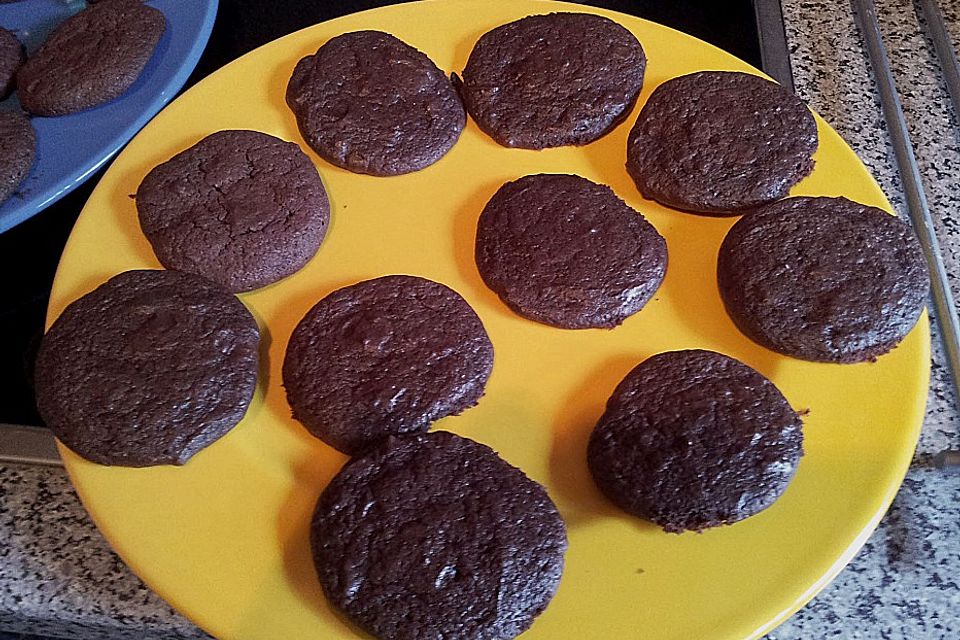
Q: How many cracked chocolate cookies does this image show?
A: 1